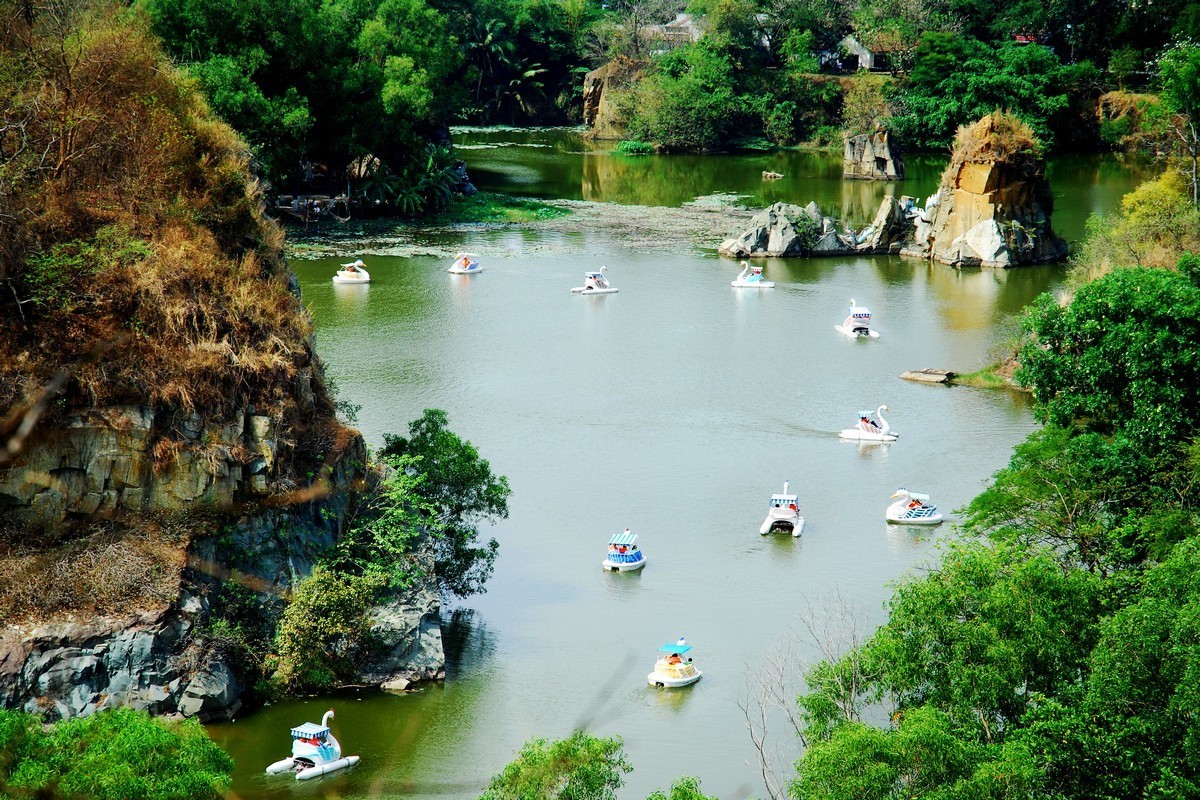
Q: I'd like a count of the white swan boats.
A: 11